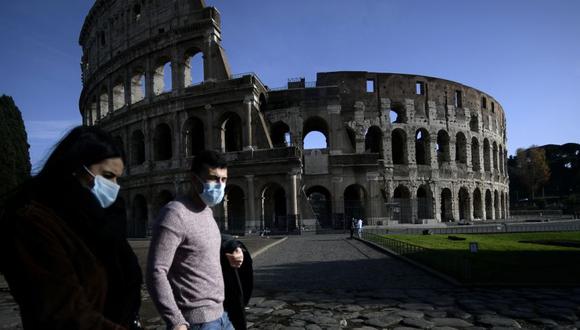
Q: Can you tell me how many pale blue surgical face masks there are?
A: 2